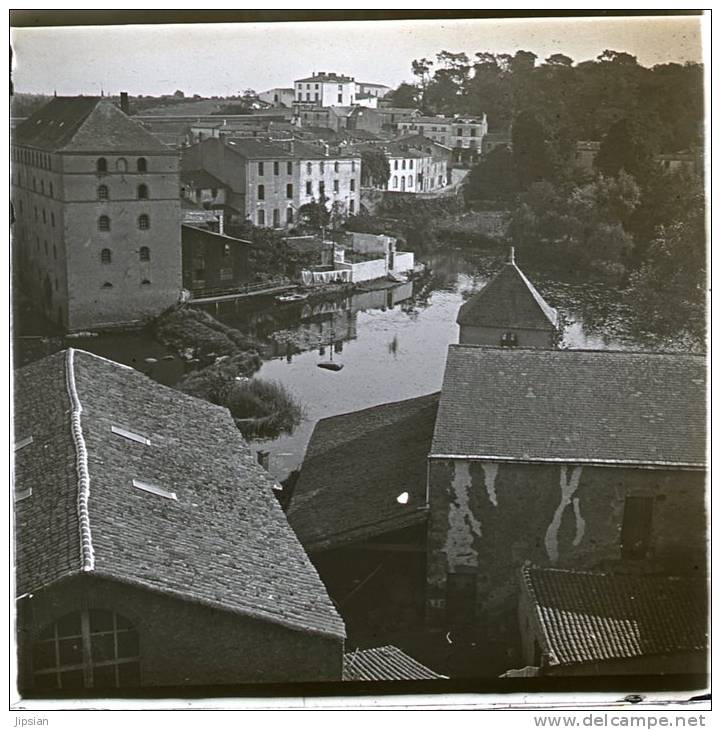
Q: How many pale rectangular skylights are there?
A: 4